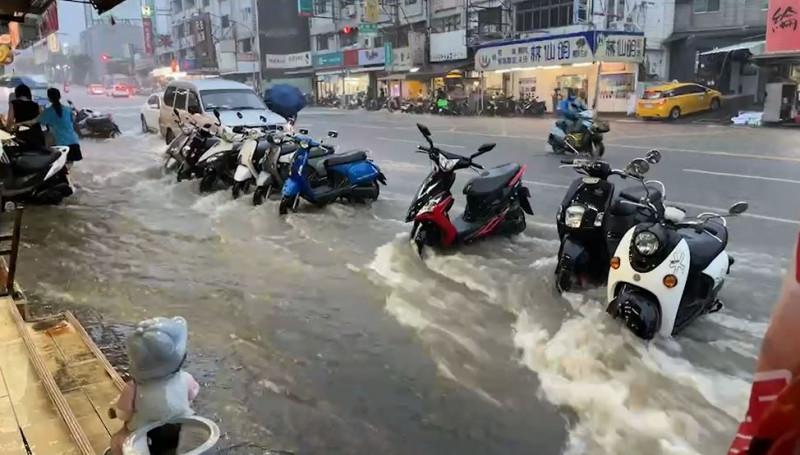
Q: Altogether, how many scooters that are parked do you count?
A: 11